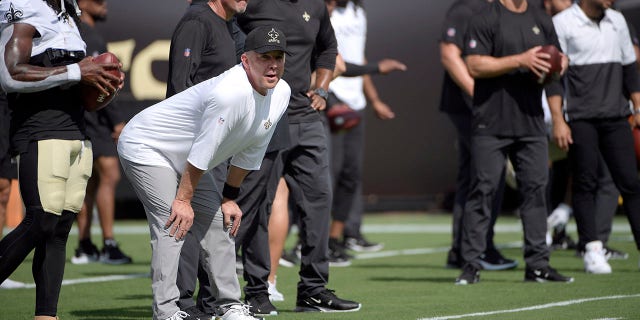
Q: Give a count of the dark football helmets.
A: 0